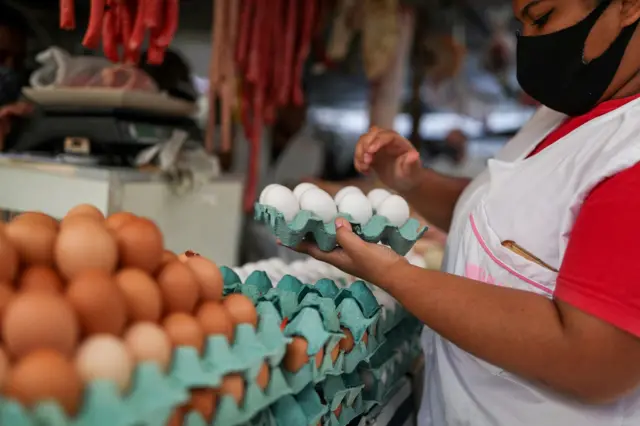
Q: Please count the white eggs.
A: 8